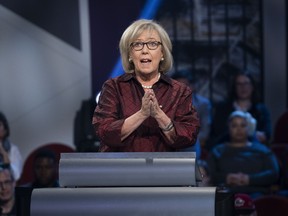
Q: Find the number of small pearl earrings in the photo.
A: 2